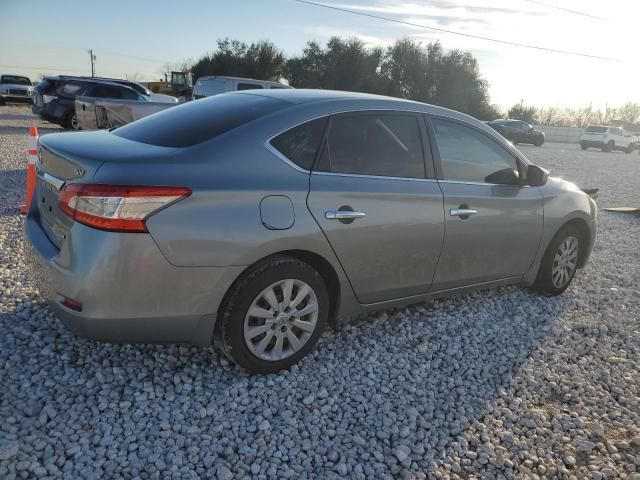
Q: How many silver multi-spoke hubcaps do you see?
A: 2